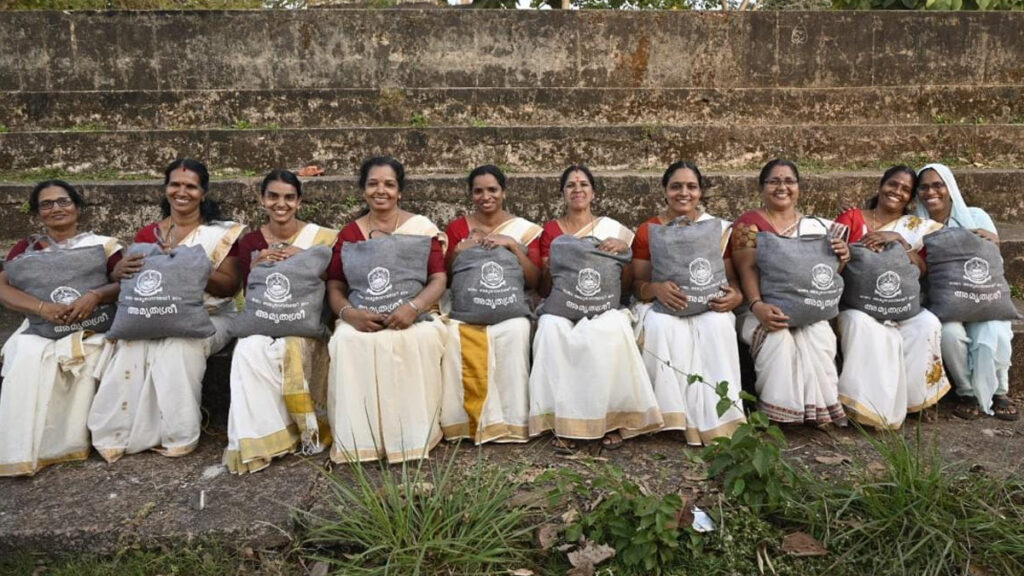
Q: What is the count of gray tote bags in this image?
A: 10